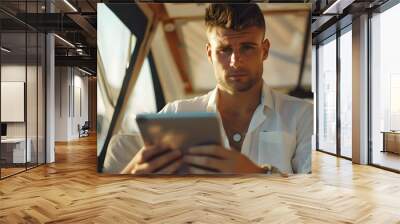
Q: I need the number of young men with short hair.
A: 1